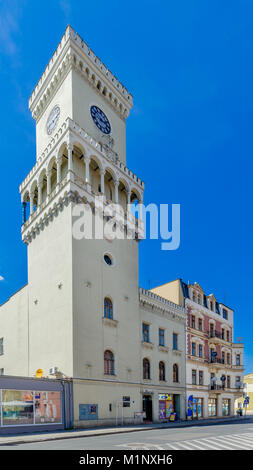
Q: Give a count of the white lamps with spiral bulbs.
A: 0